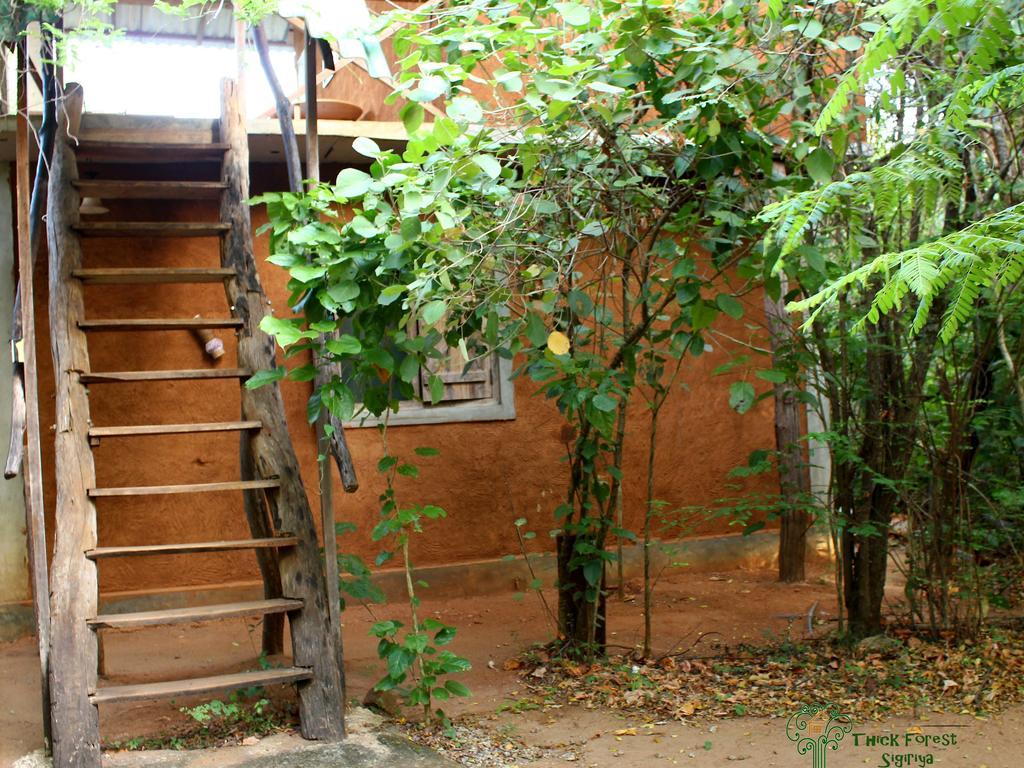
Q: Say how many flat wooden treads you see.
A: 11